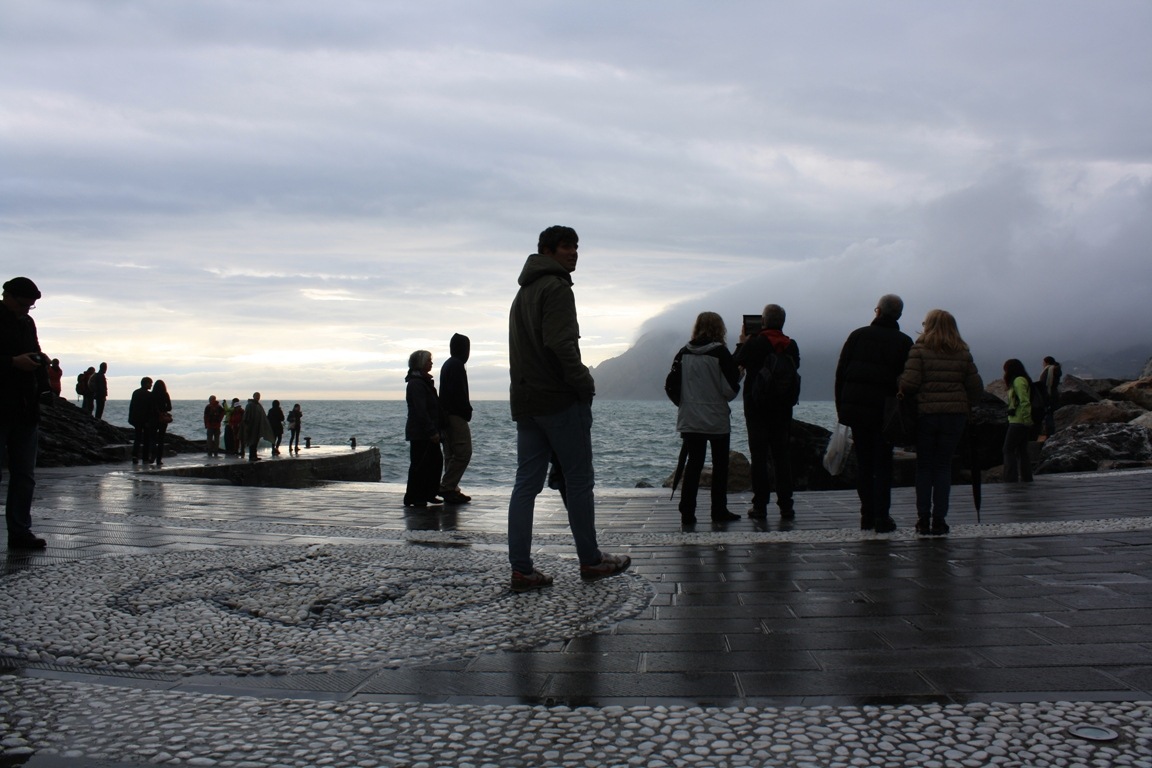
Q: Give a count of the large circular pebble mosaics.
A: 1